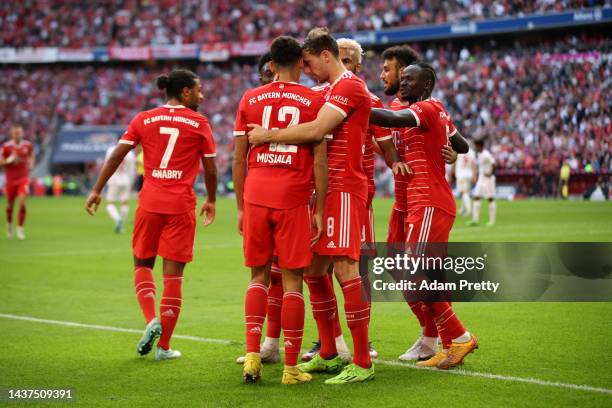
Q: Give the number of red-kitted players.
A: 8